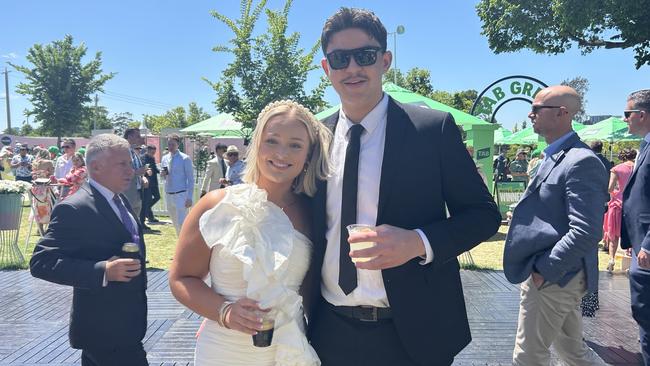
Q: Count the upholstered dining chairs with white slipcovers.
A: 0